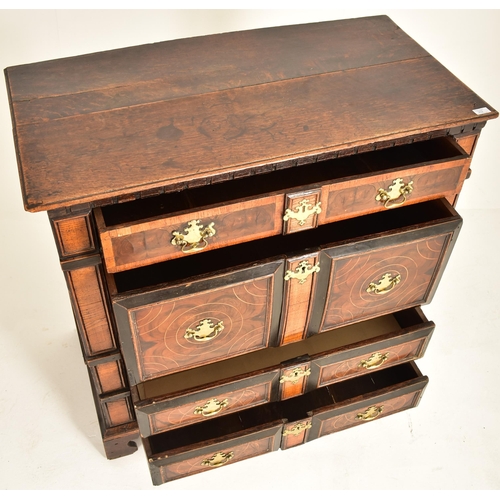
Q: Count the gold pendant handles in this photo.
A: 8